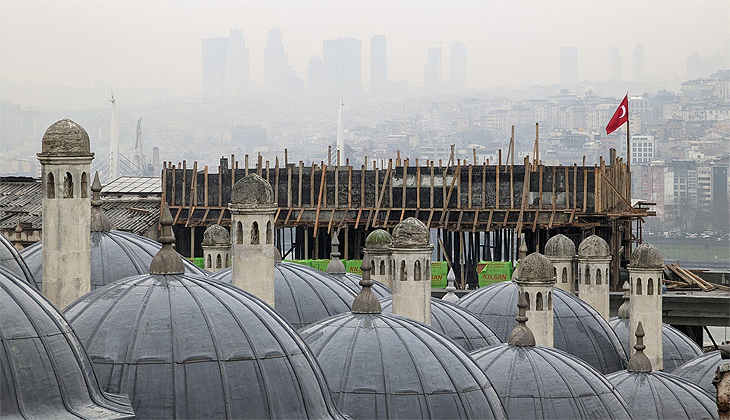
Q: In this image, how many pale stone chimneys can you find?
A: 9